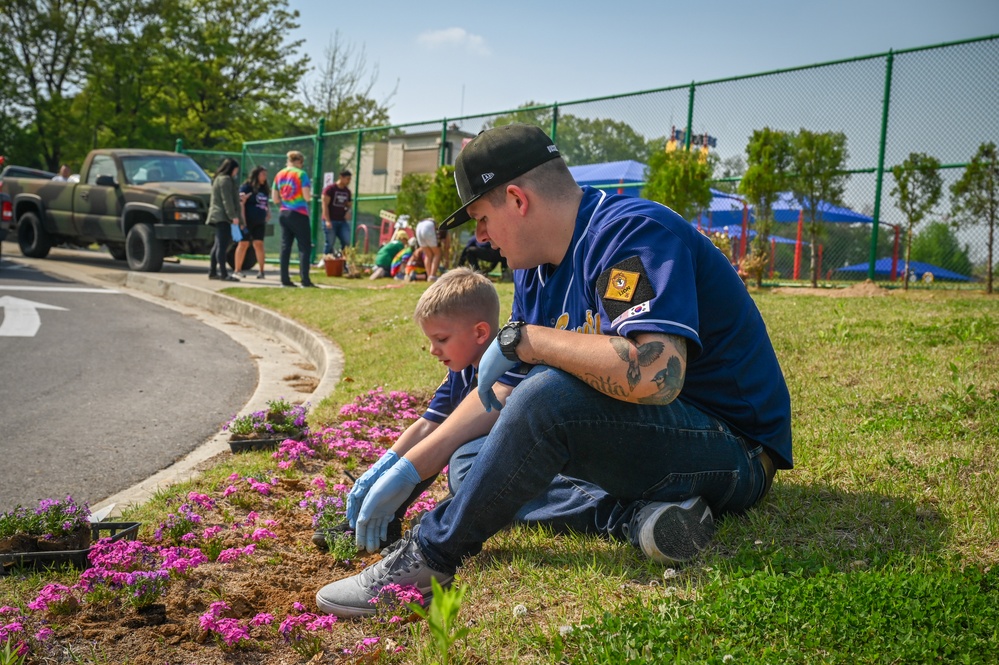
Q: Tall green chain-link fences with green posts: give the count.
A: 1